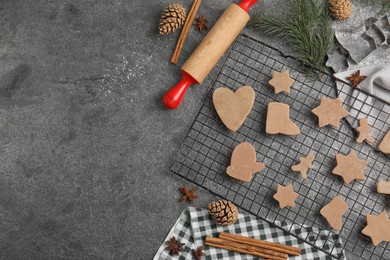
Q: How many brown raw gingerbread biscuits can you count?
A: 13